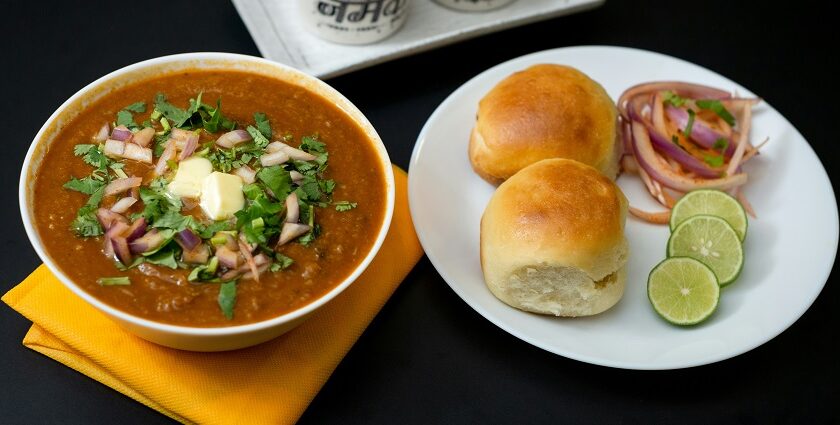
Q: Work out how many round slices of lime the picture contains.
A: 3